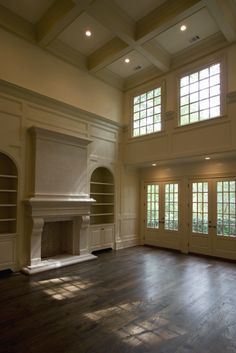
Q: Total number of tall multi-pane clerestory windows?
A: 2